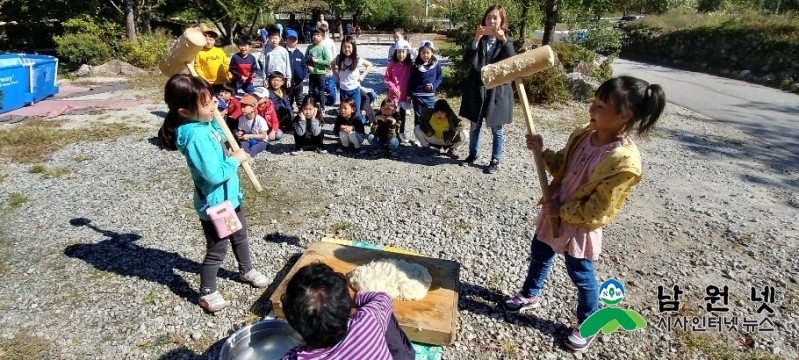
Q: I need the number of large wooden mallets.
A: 2